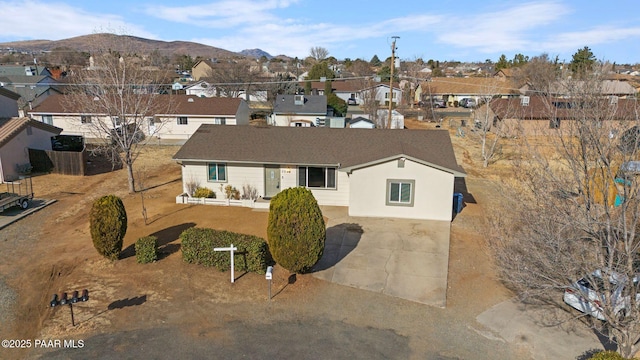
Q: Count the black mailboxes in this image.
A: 4